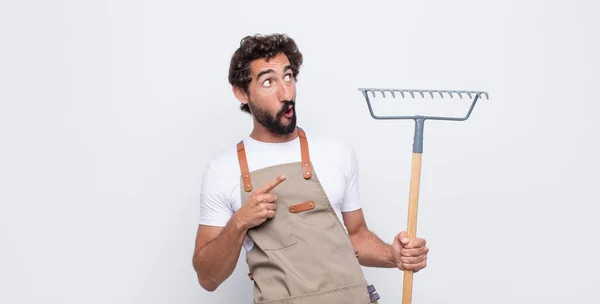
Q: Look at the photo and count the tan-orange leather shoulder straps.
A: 2